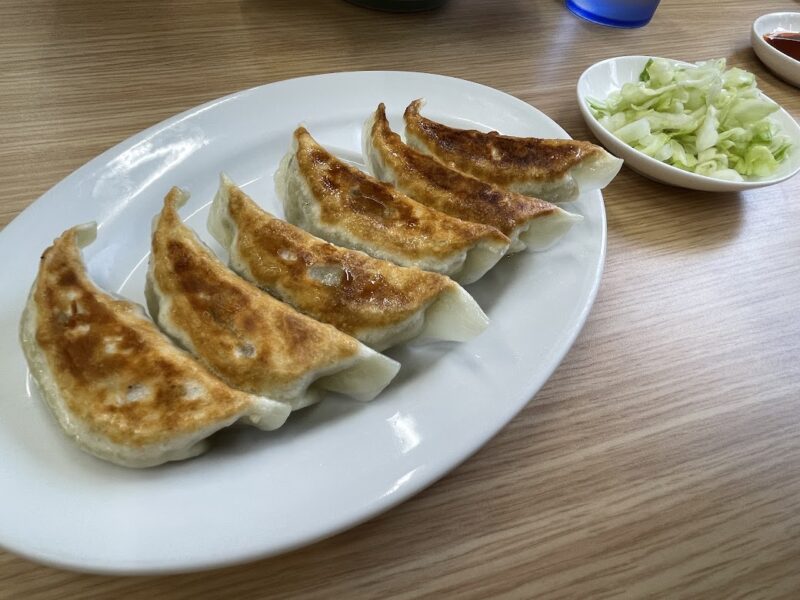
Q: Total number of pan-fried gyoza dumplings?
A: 6